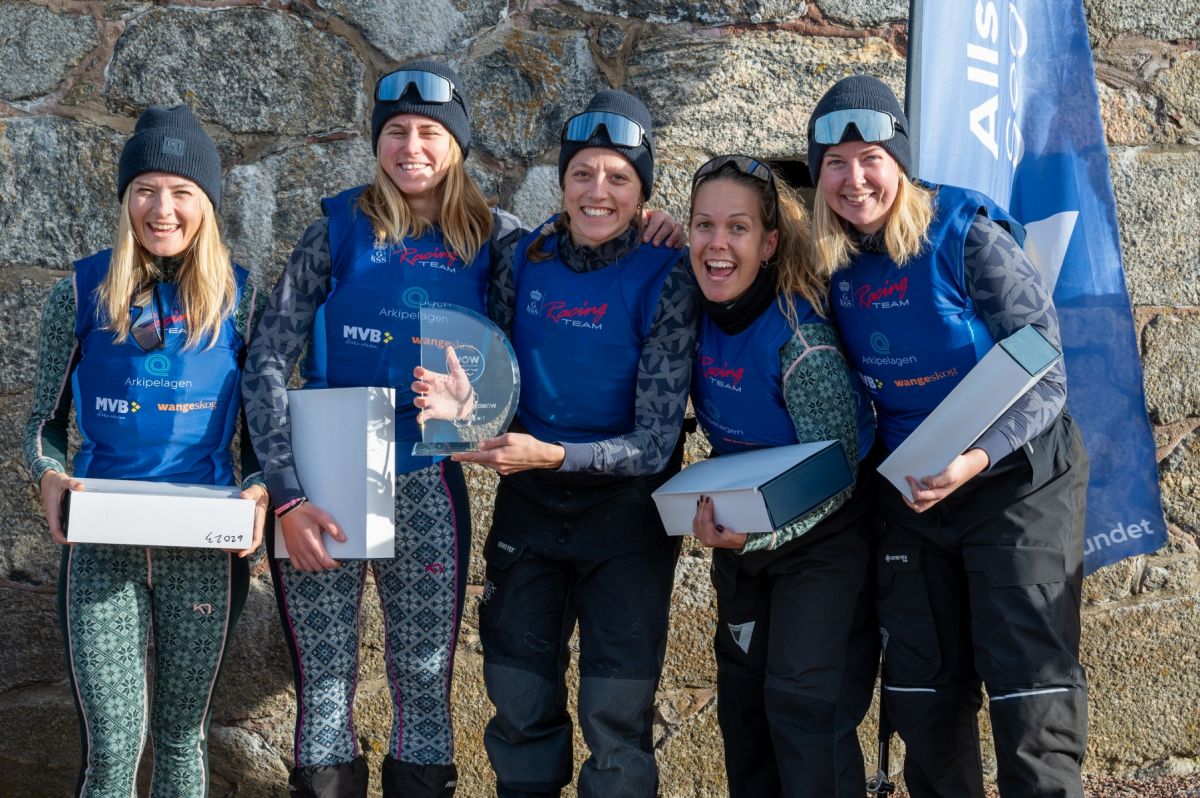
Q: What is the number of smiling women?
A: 5